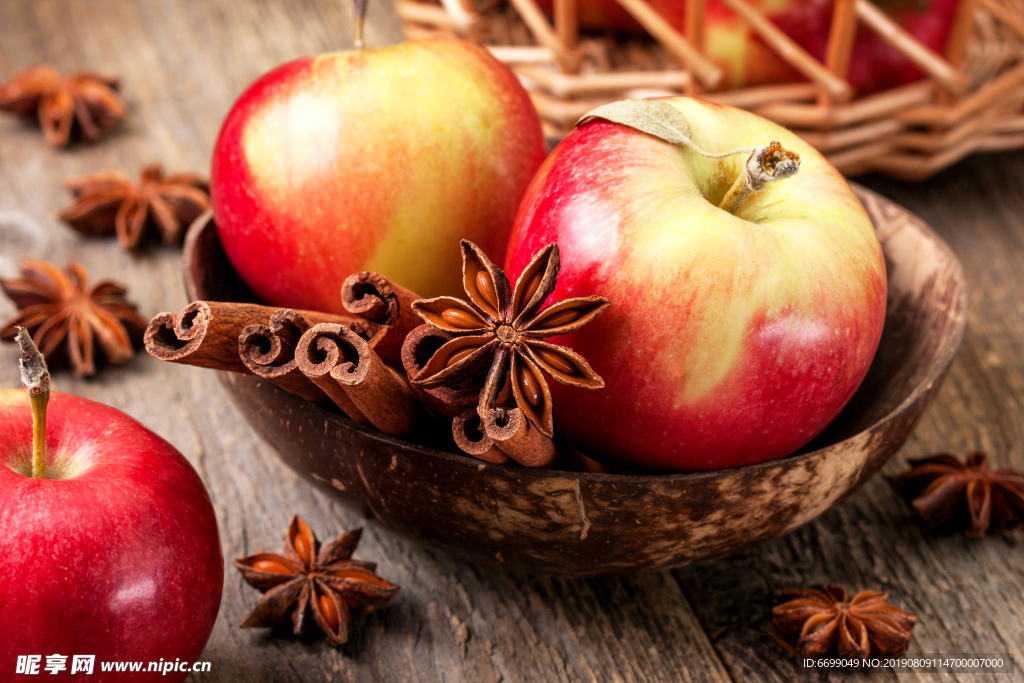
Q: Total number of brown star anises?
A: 7